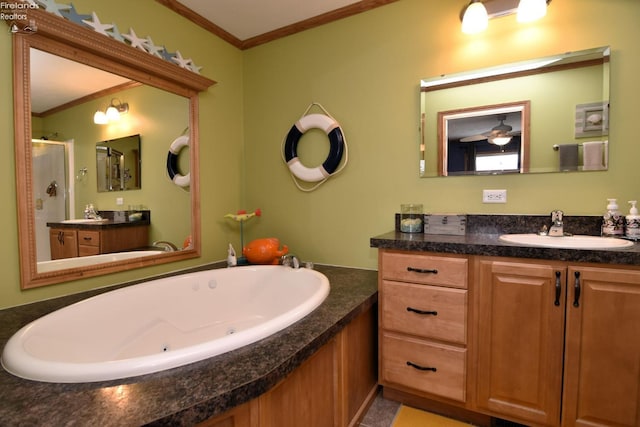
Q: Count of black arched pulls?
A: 5